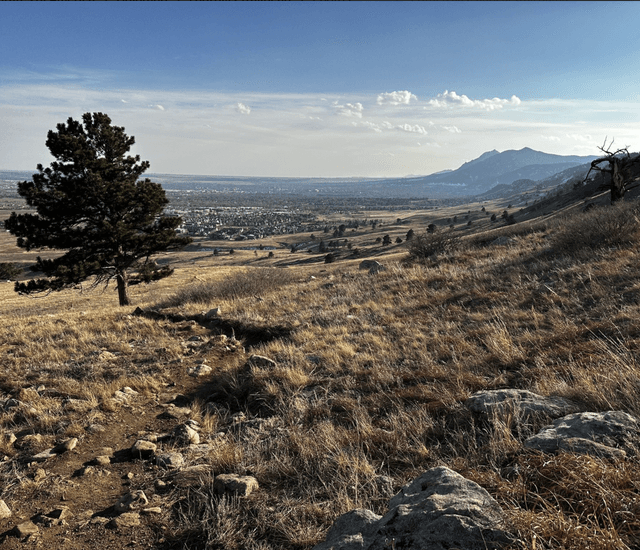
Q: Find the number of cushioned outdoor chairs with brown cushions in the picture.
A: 0